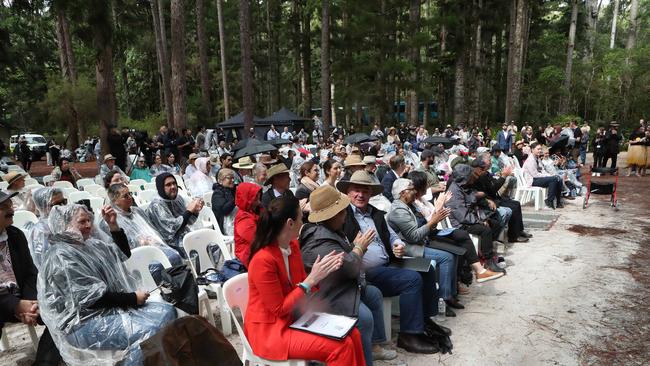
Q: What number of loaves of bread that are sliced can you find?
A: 0